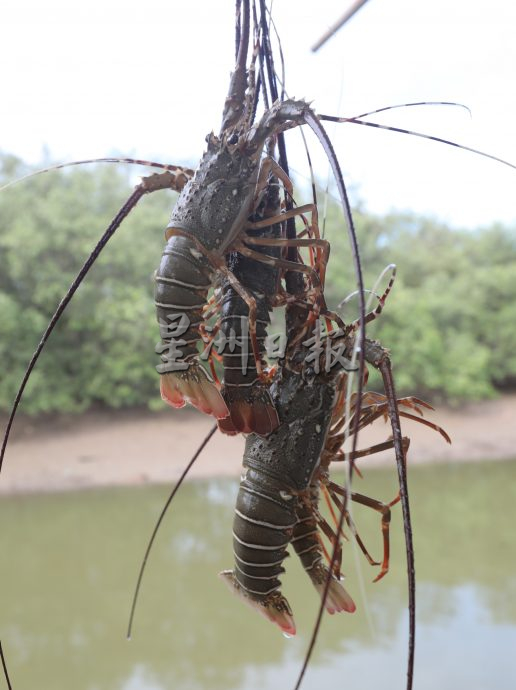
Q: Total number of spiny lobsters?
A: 4